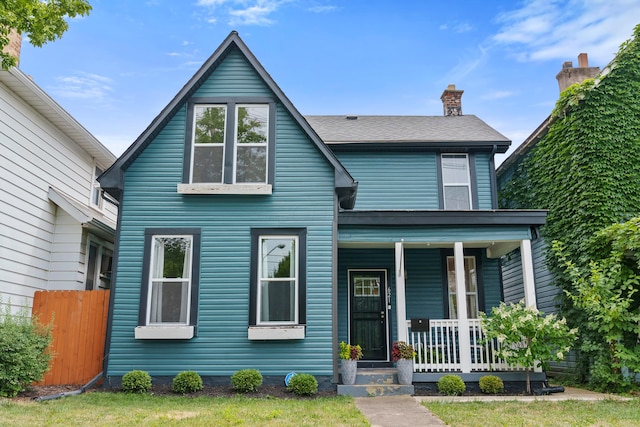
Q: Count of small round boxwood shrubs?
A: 6